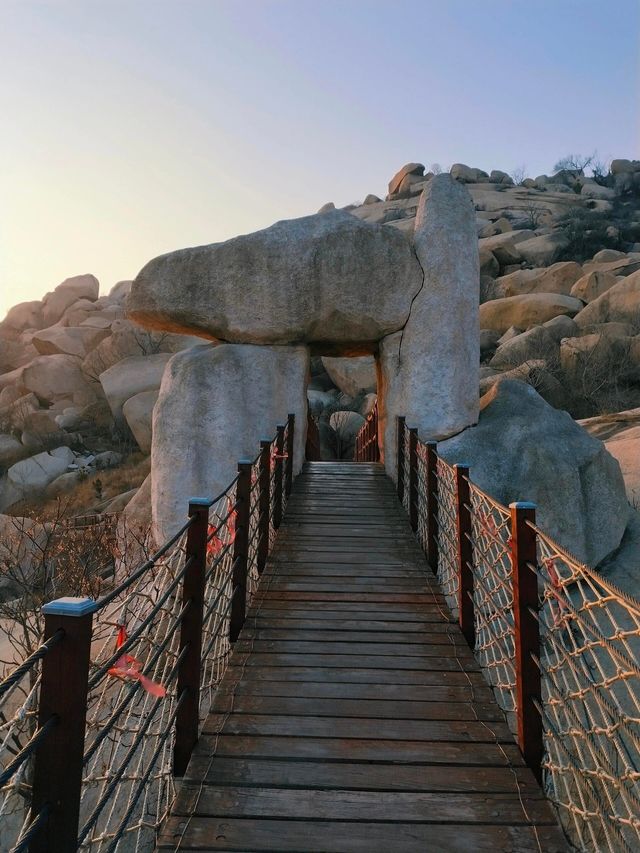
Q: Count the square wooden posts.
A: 11